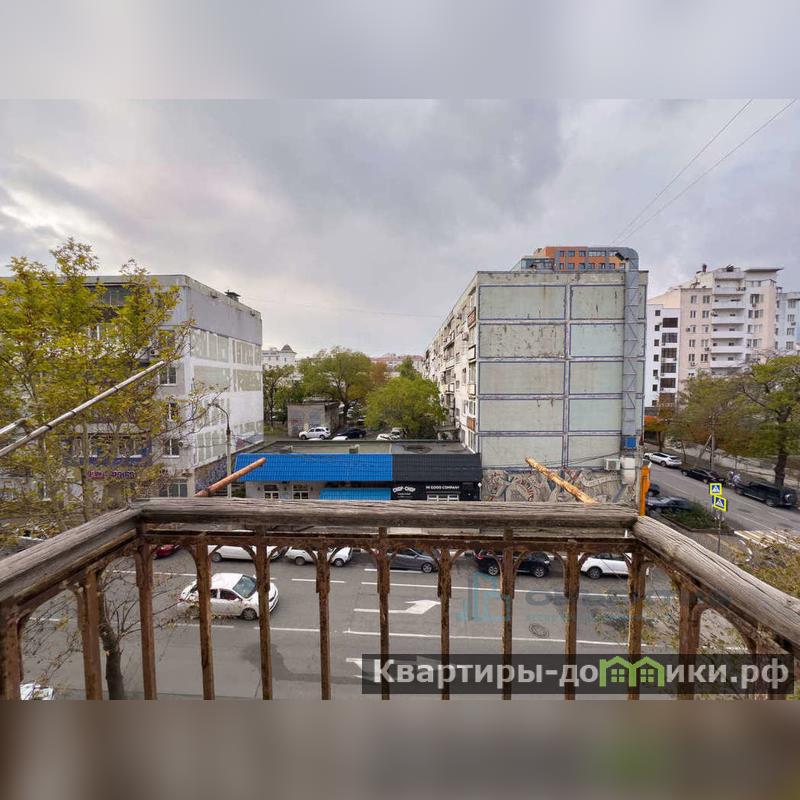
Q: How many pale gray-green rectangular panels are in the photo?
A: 10